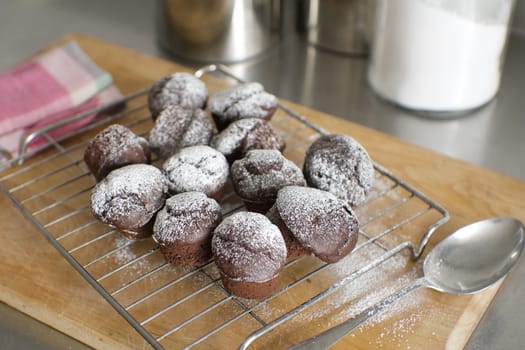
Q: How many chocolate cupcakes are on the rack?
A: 12